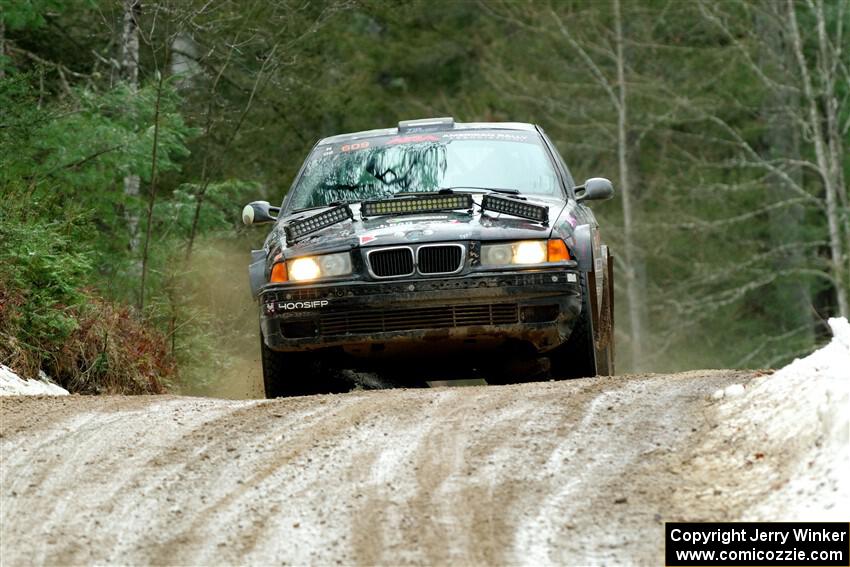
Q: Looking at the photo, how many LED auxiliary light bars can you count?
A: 3